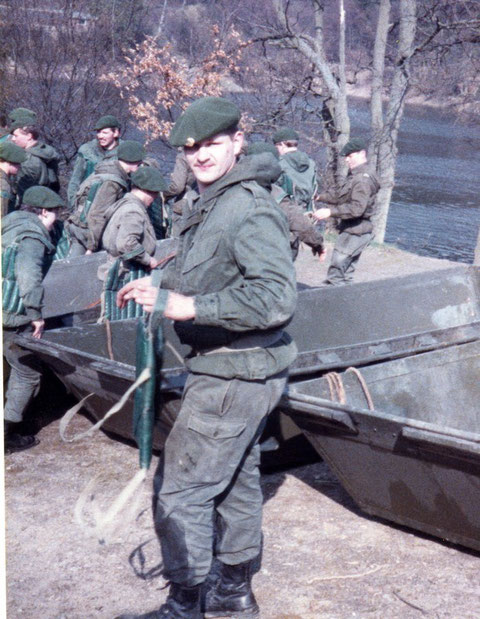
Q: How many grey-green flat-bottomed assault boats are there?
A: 3